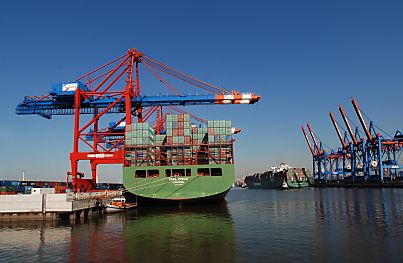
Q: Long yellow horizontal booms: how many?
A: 0